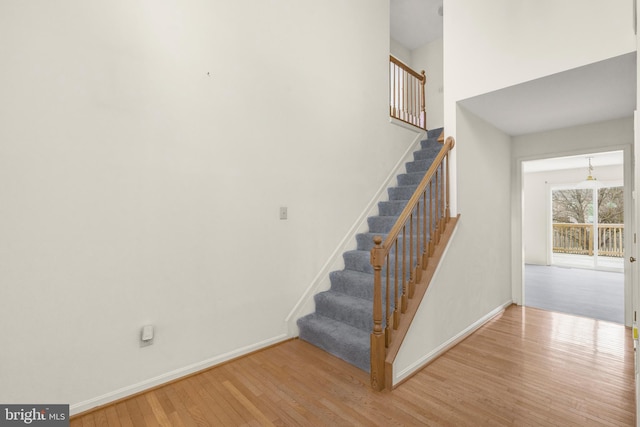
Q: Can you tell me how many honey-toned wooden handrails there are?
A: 2